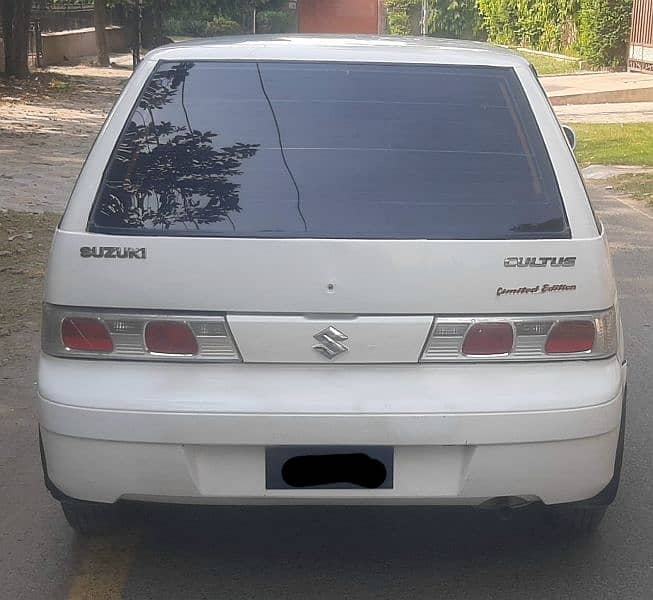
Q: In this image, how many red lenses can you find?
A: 4